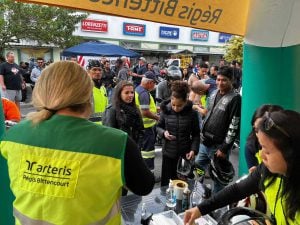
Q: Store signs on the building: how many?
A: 5